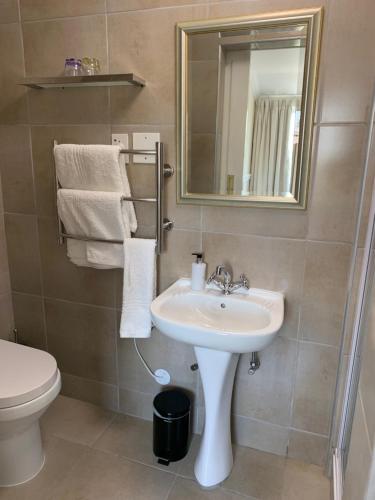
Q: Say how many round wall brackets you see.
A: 2